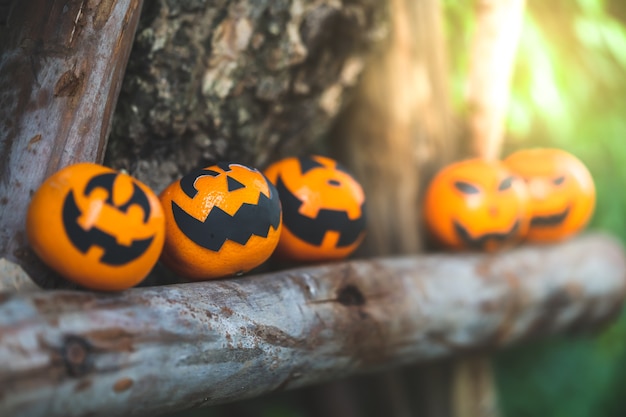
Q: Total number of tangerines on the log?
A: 5